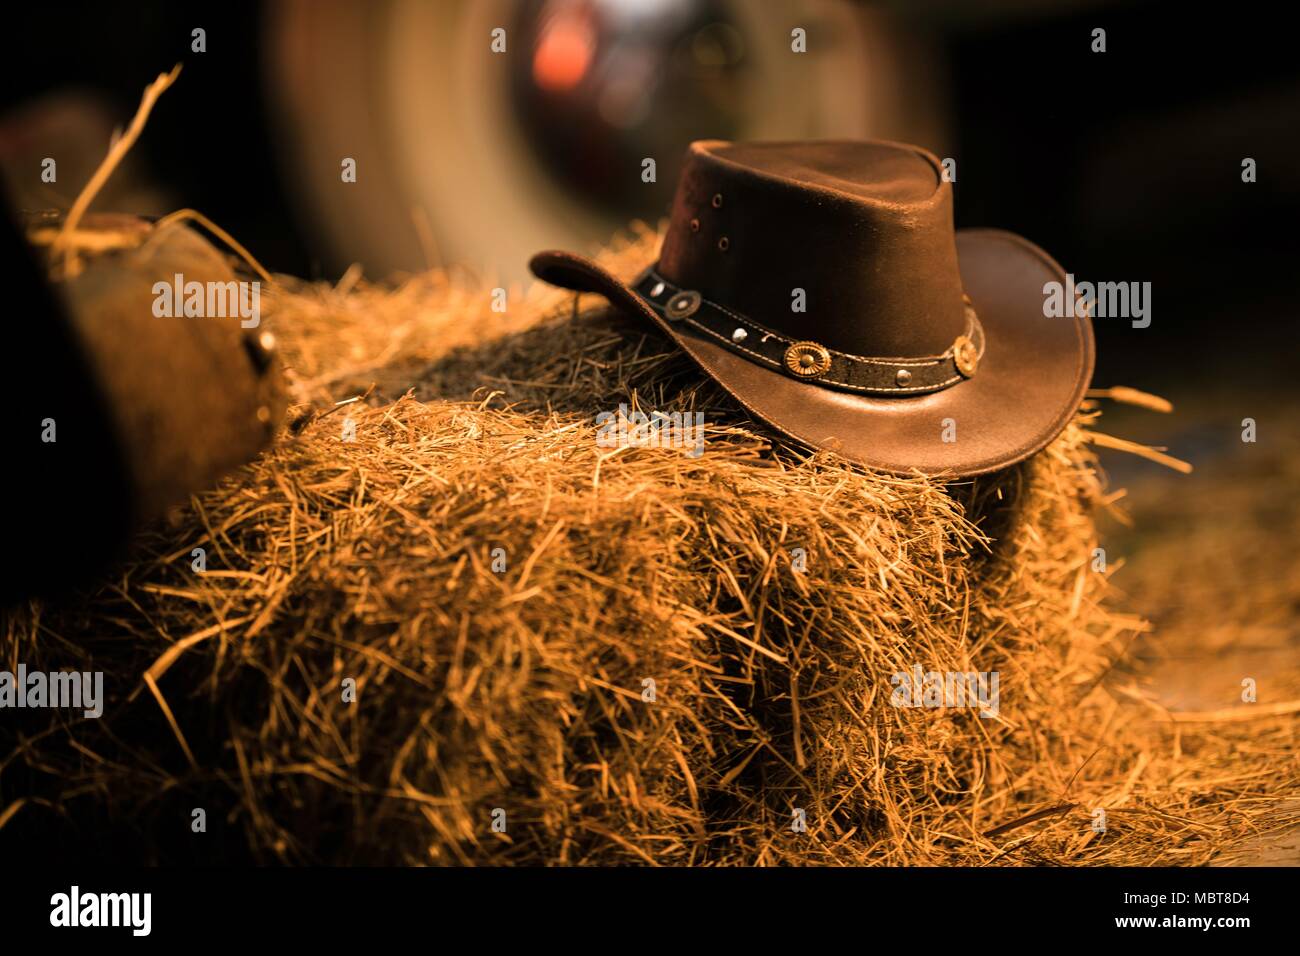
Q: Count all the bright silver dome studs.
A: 3